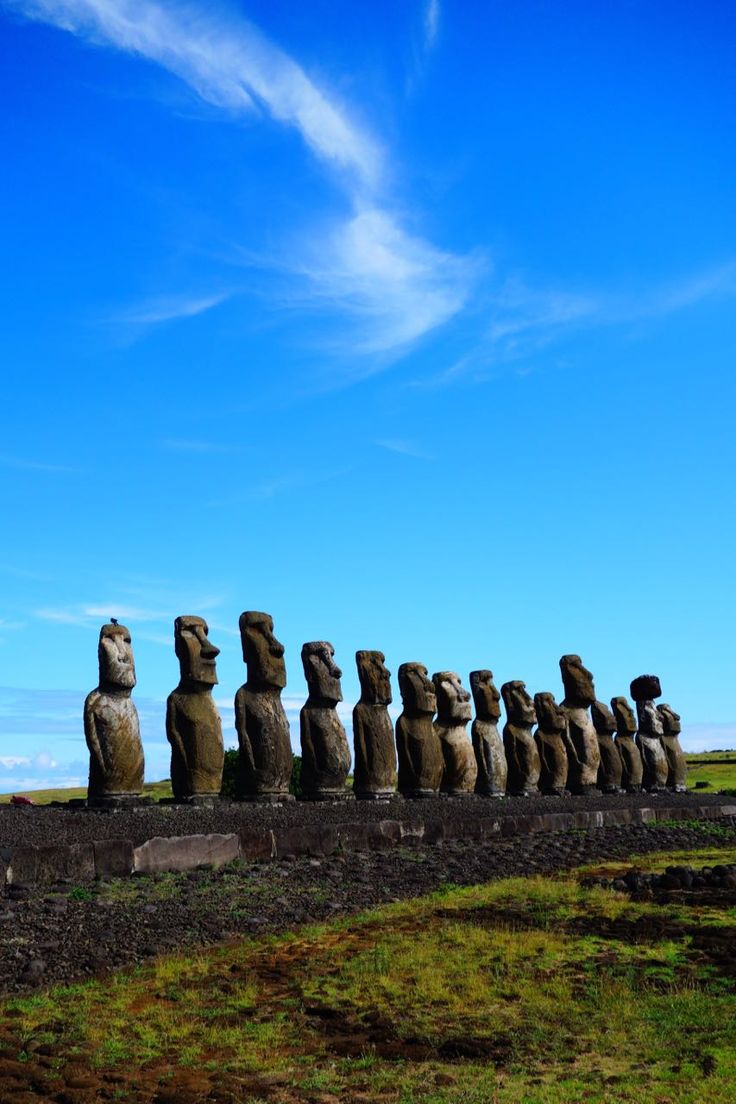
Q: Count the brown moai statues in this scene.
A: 15